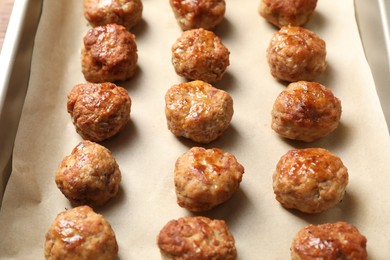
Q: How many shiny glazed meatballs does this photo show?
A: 15